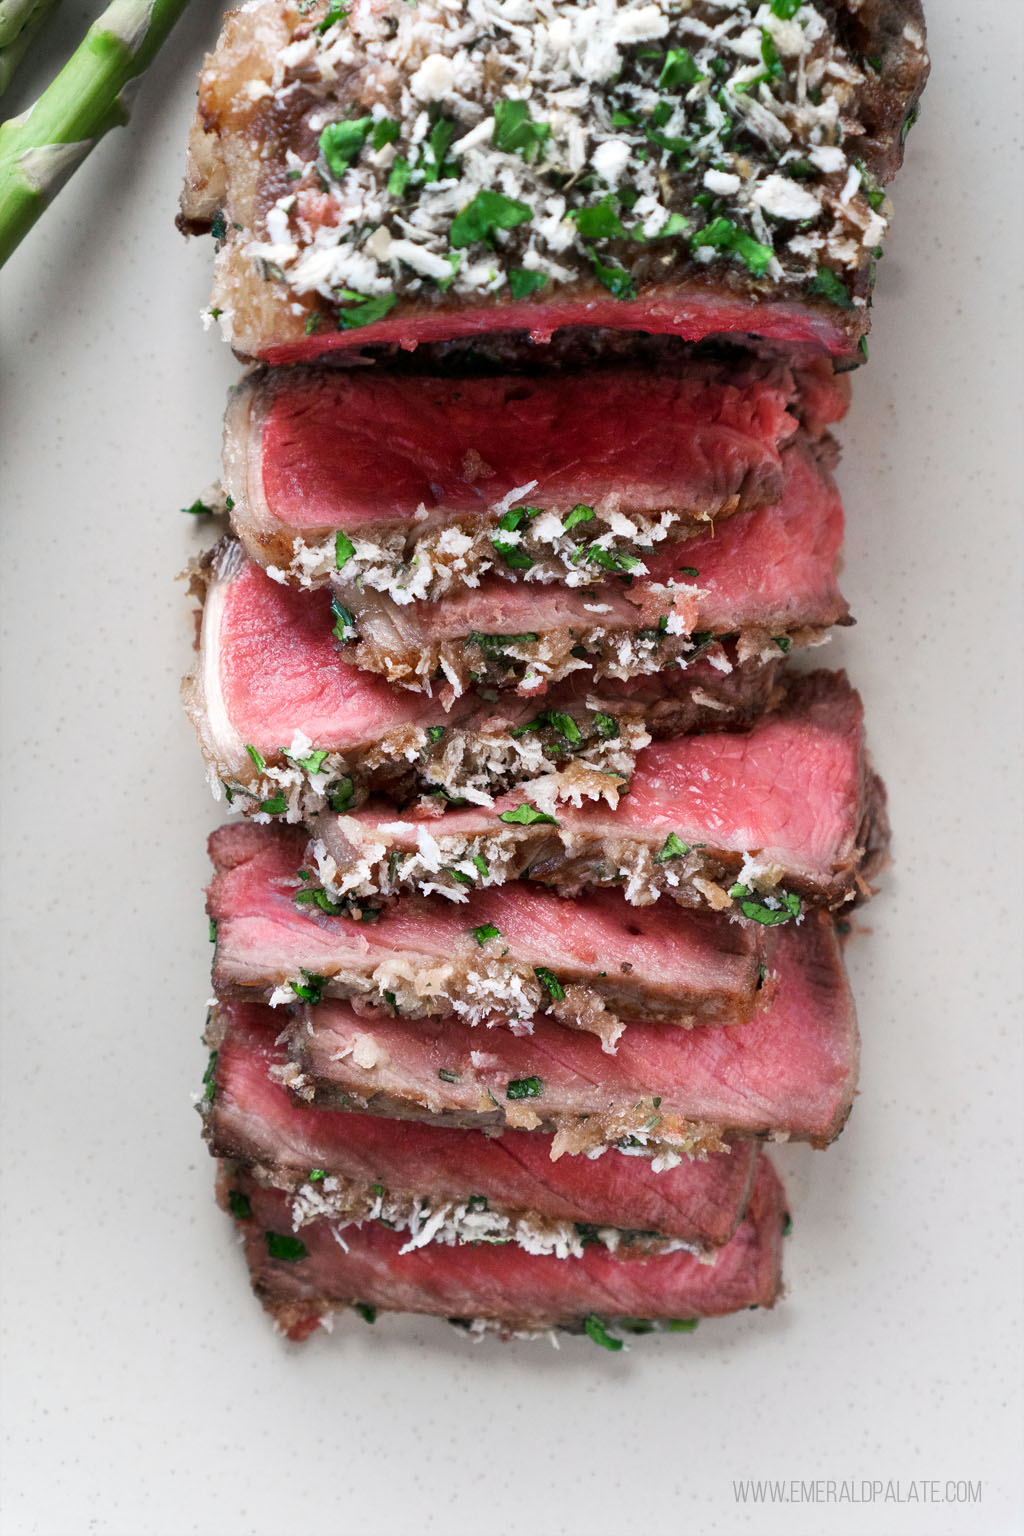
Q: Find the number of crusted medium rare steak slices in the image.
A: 8